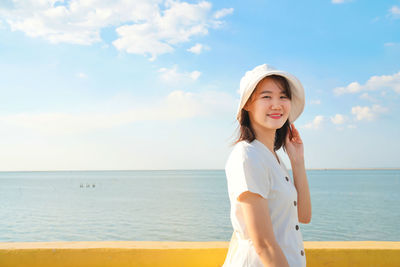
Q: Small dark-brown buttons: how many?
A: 4